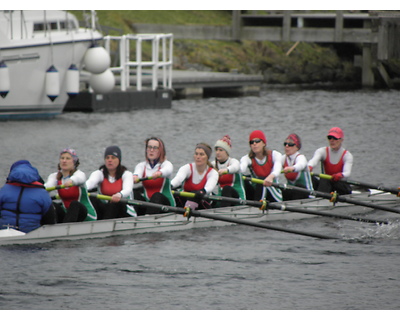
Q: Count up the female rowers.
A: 8